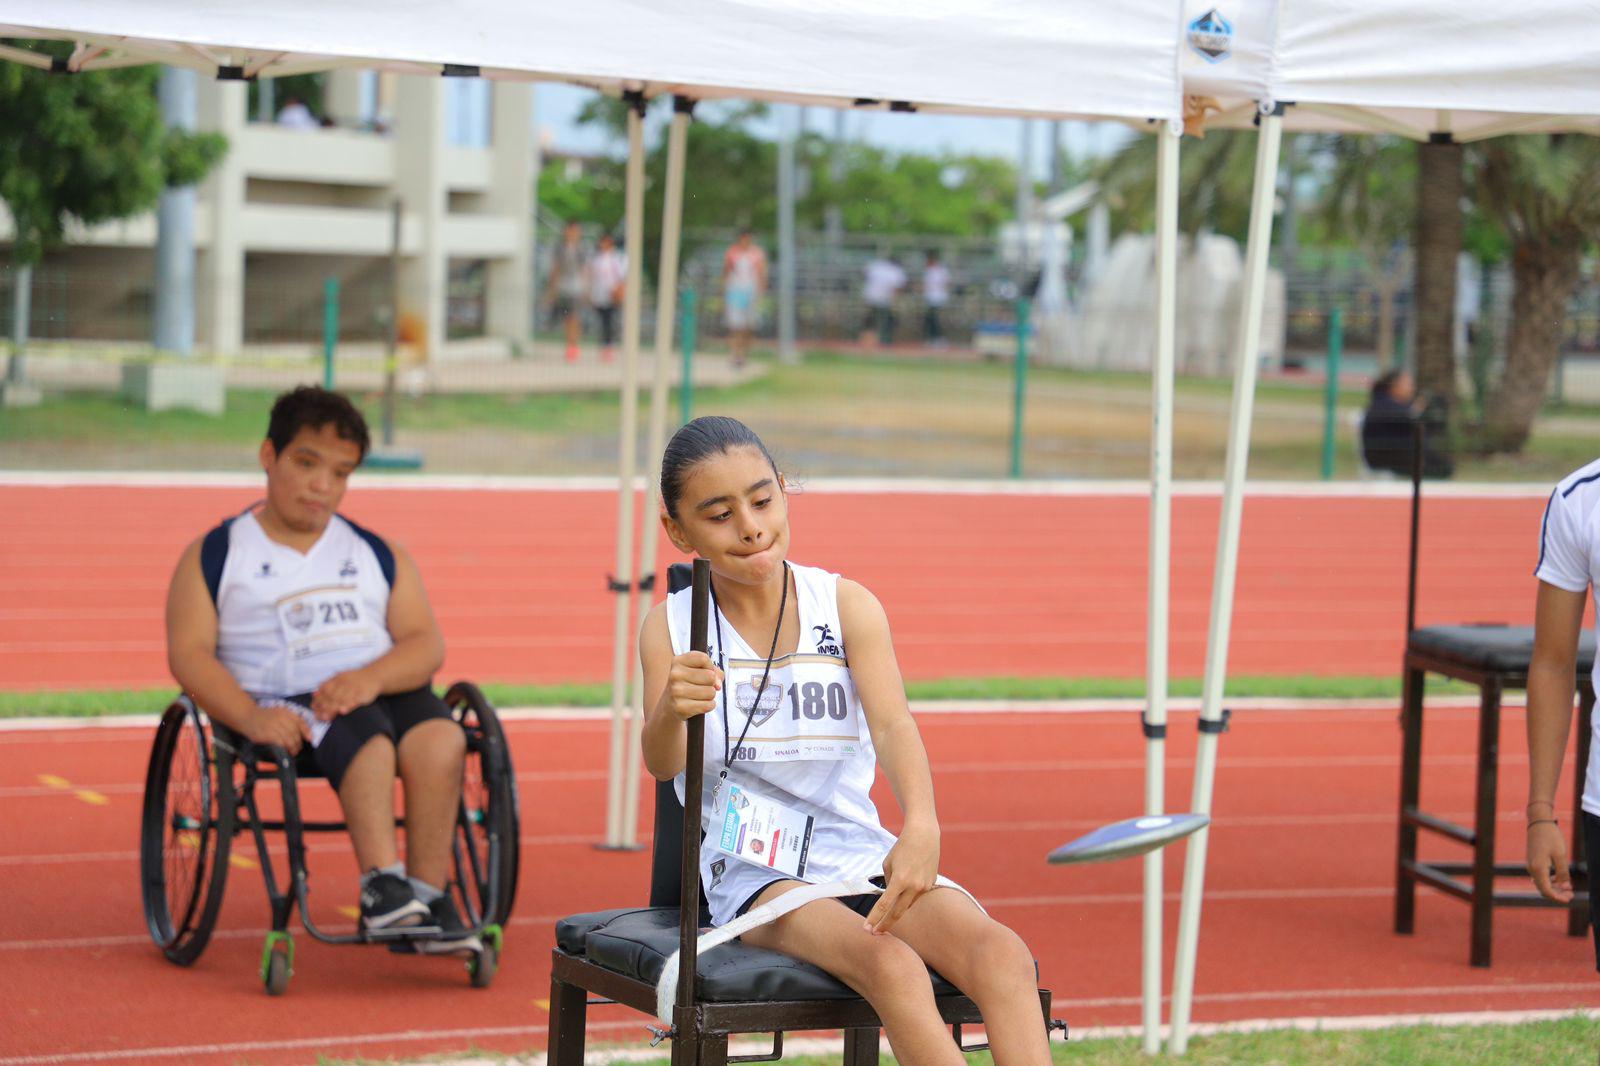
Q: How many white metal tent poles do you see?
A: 4